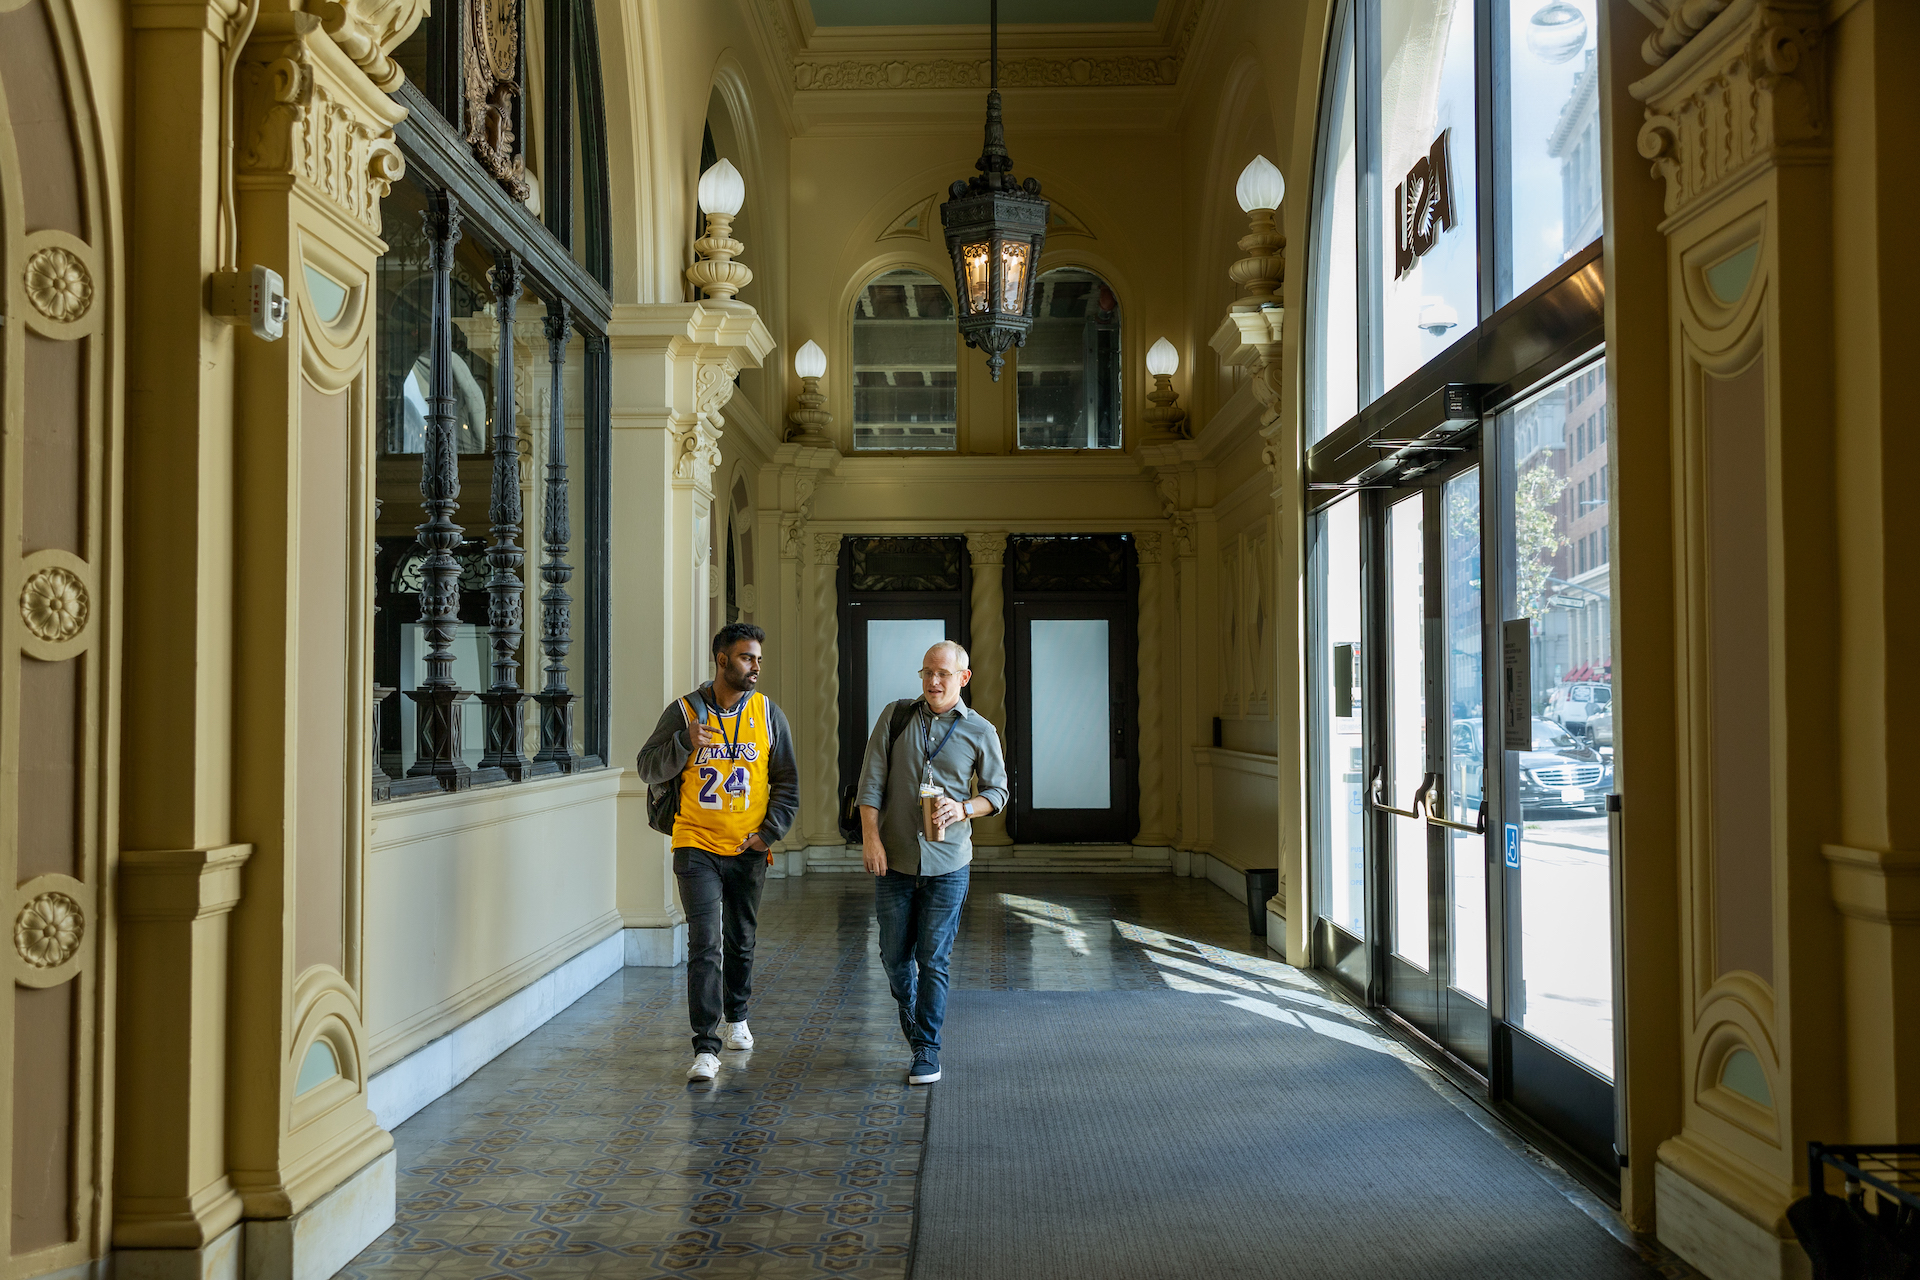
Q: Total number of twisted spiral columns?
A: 3